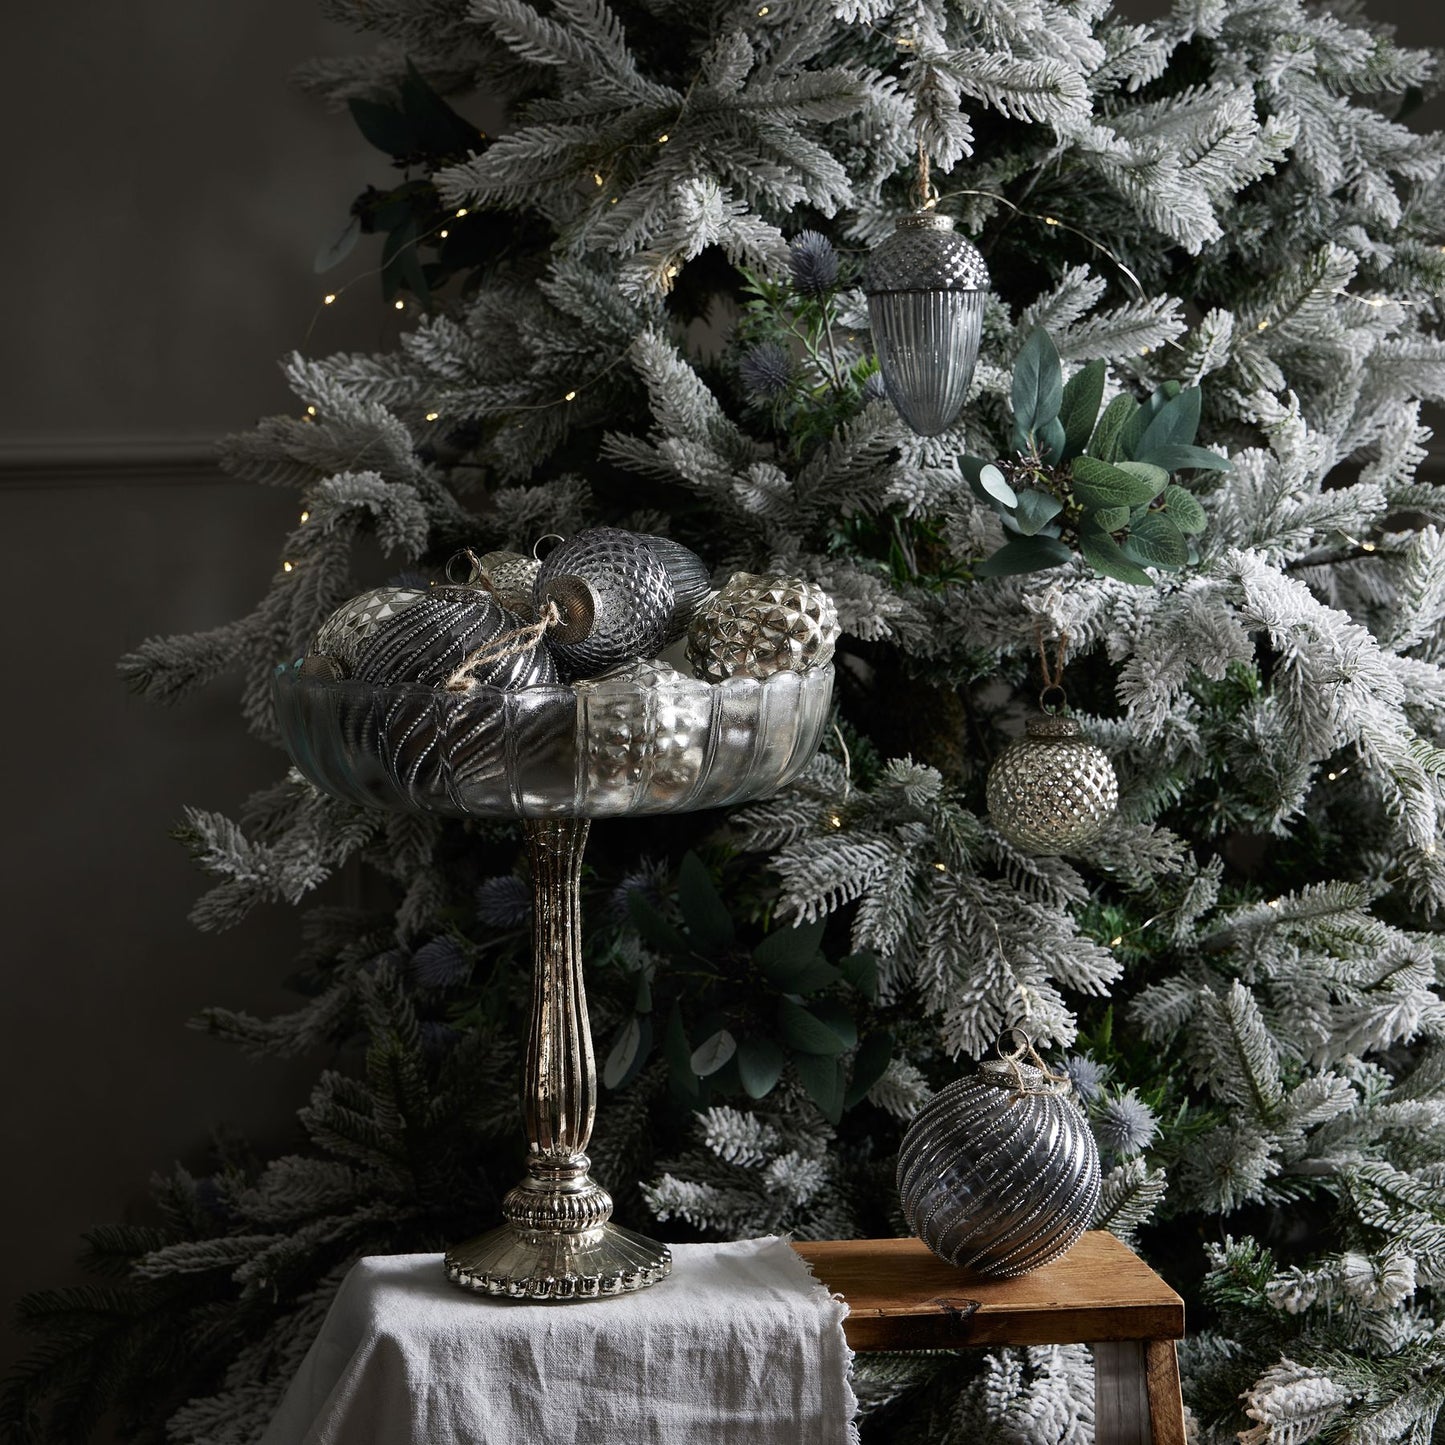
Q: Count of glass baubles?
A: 9